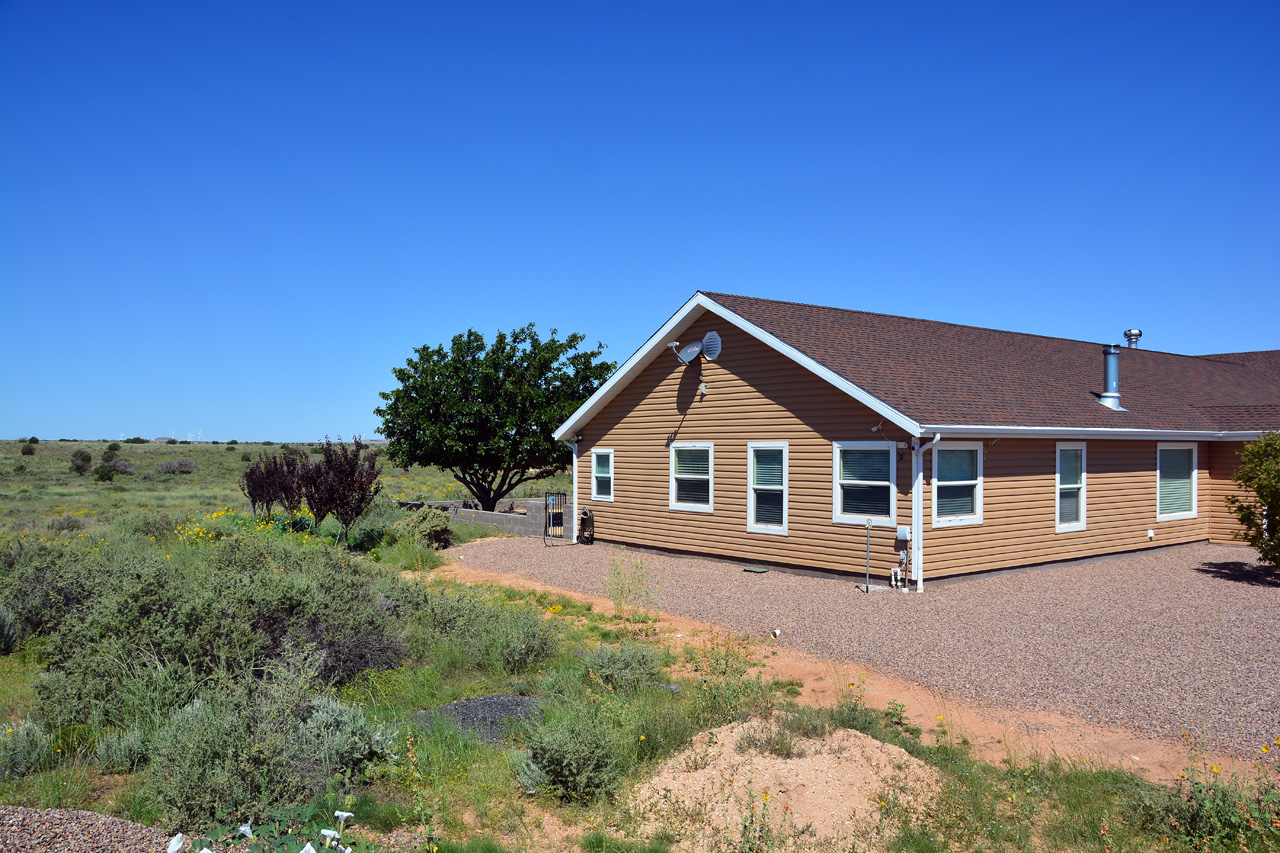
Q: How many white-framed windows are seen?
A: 7